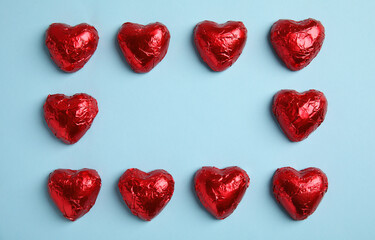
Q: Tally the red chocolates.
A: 10